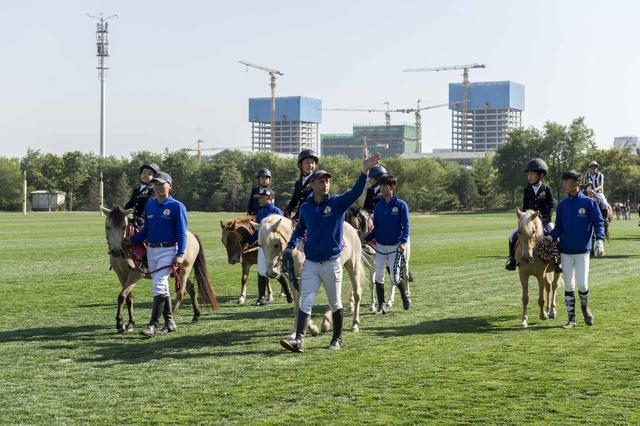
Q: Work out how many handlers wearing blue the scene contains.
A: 5